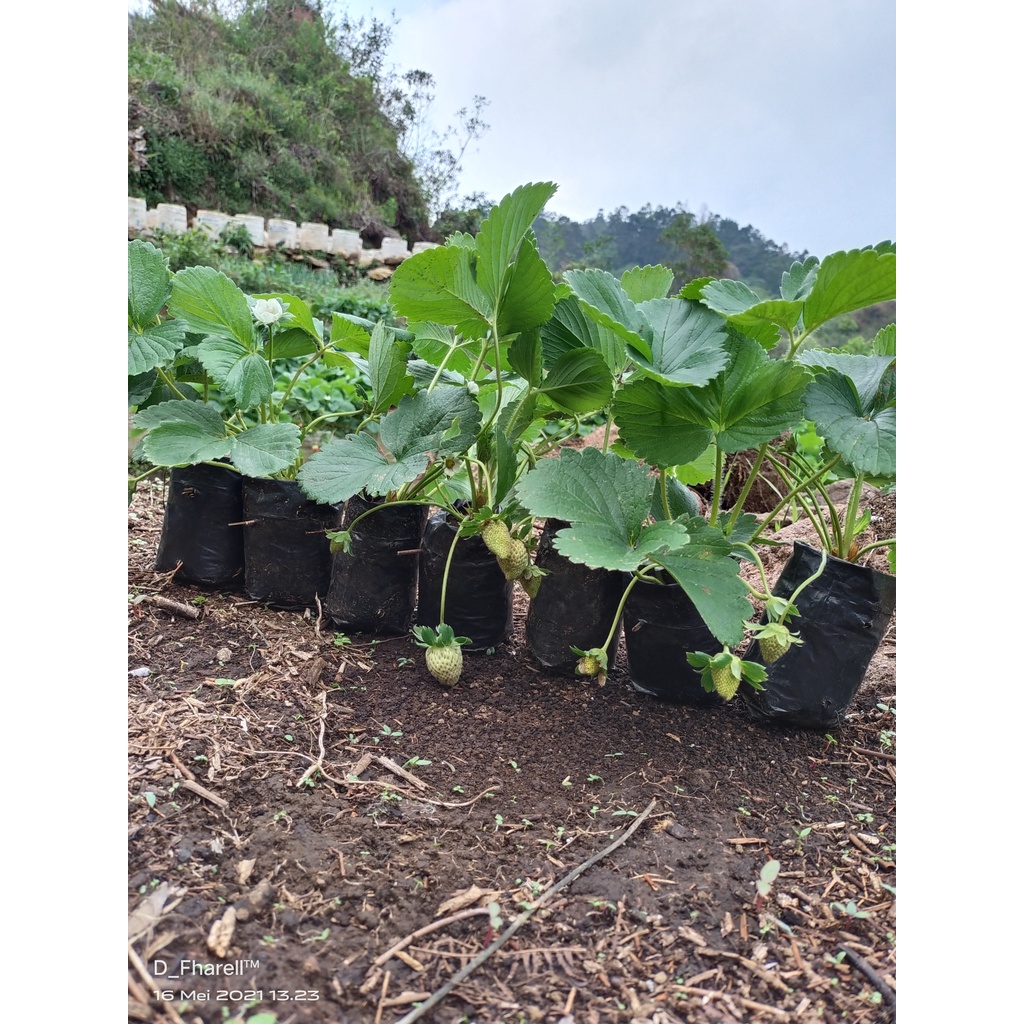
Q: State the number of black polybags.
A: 7